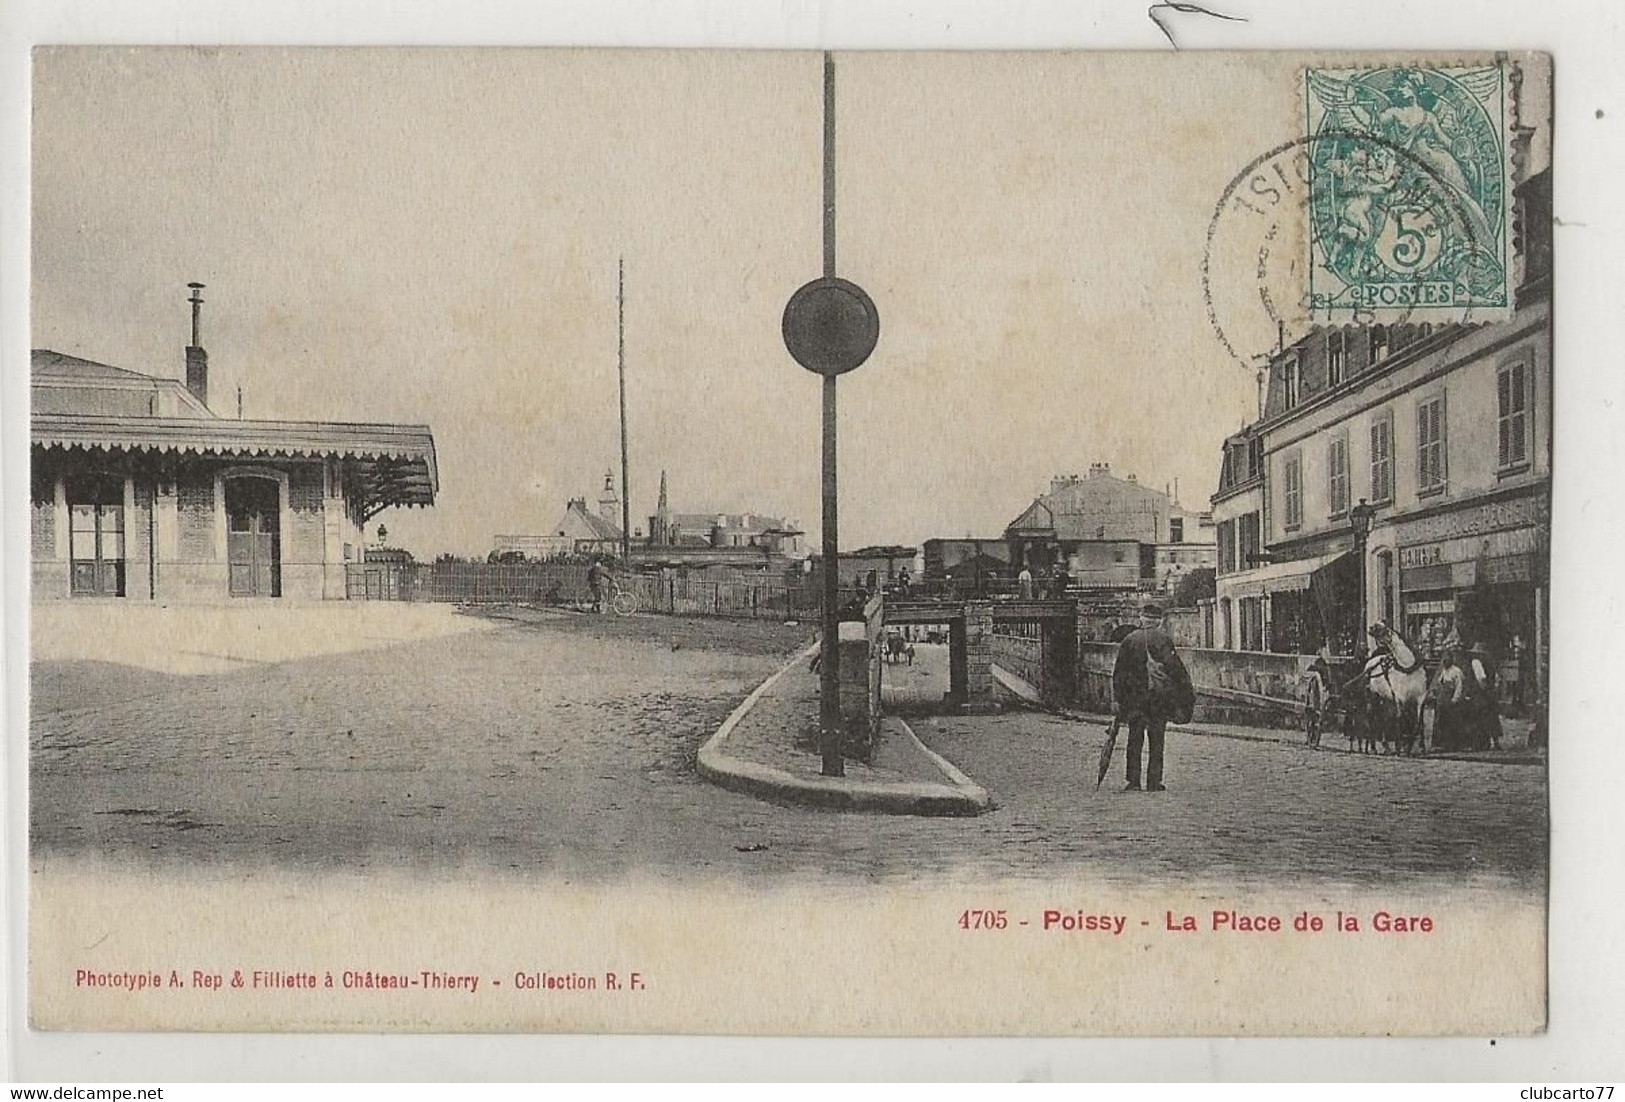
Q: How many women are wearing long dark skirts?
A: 2